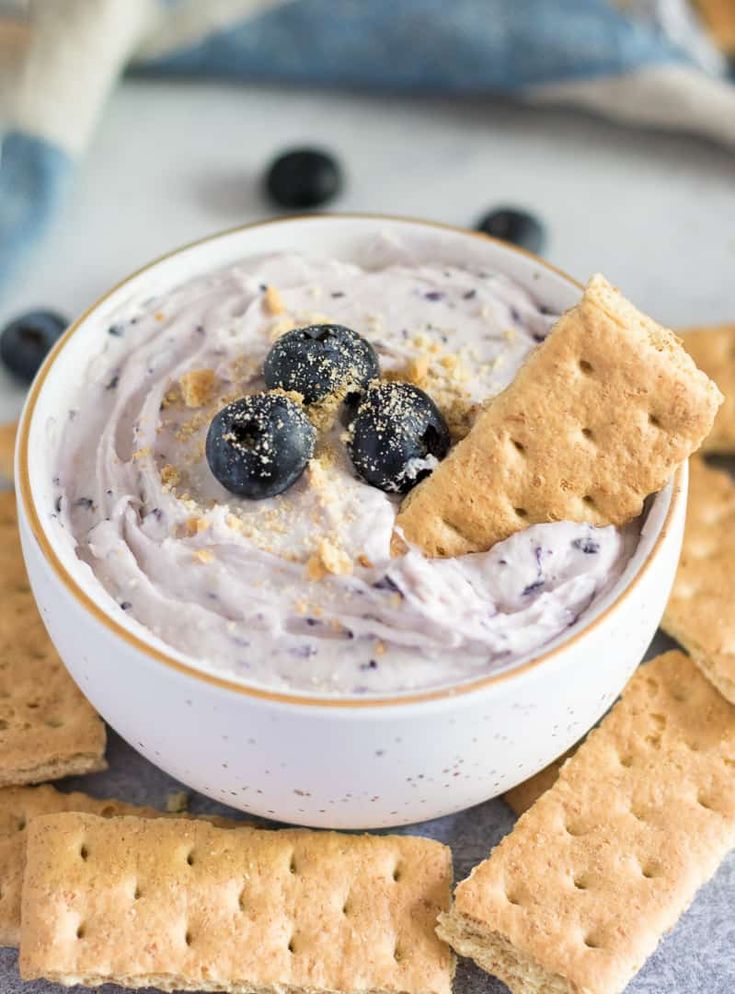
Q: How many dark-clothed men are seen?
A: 0